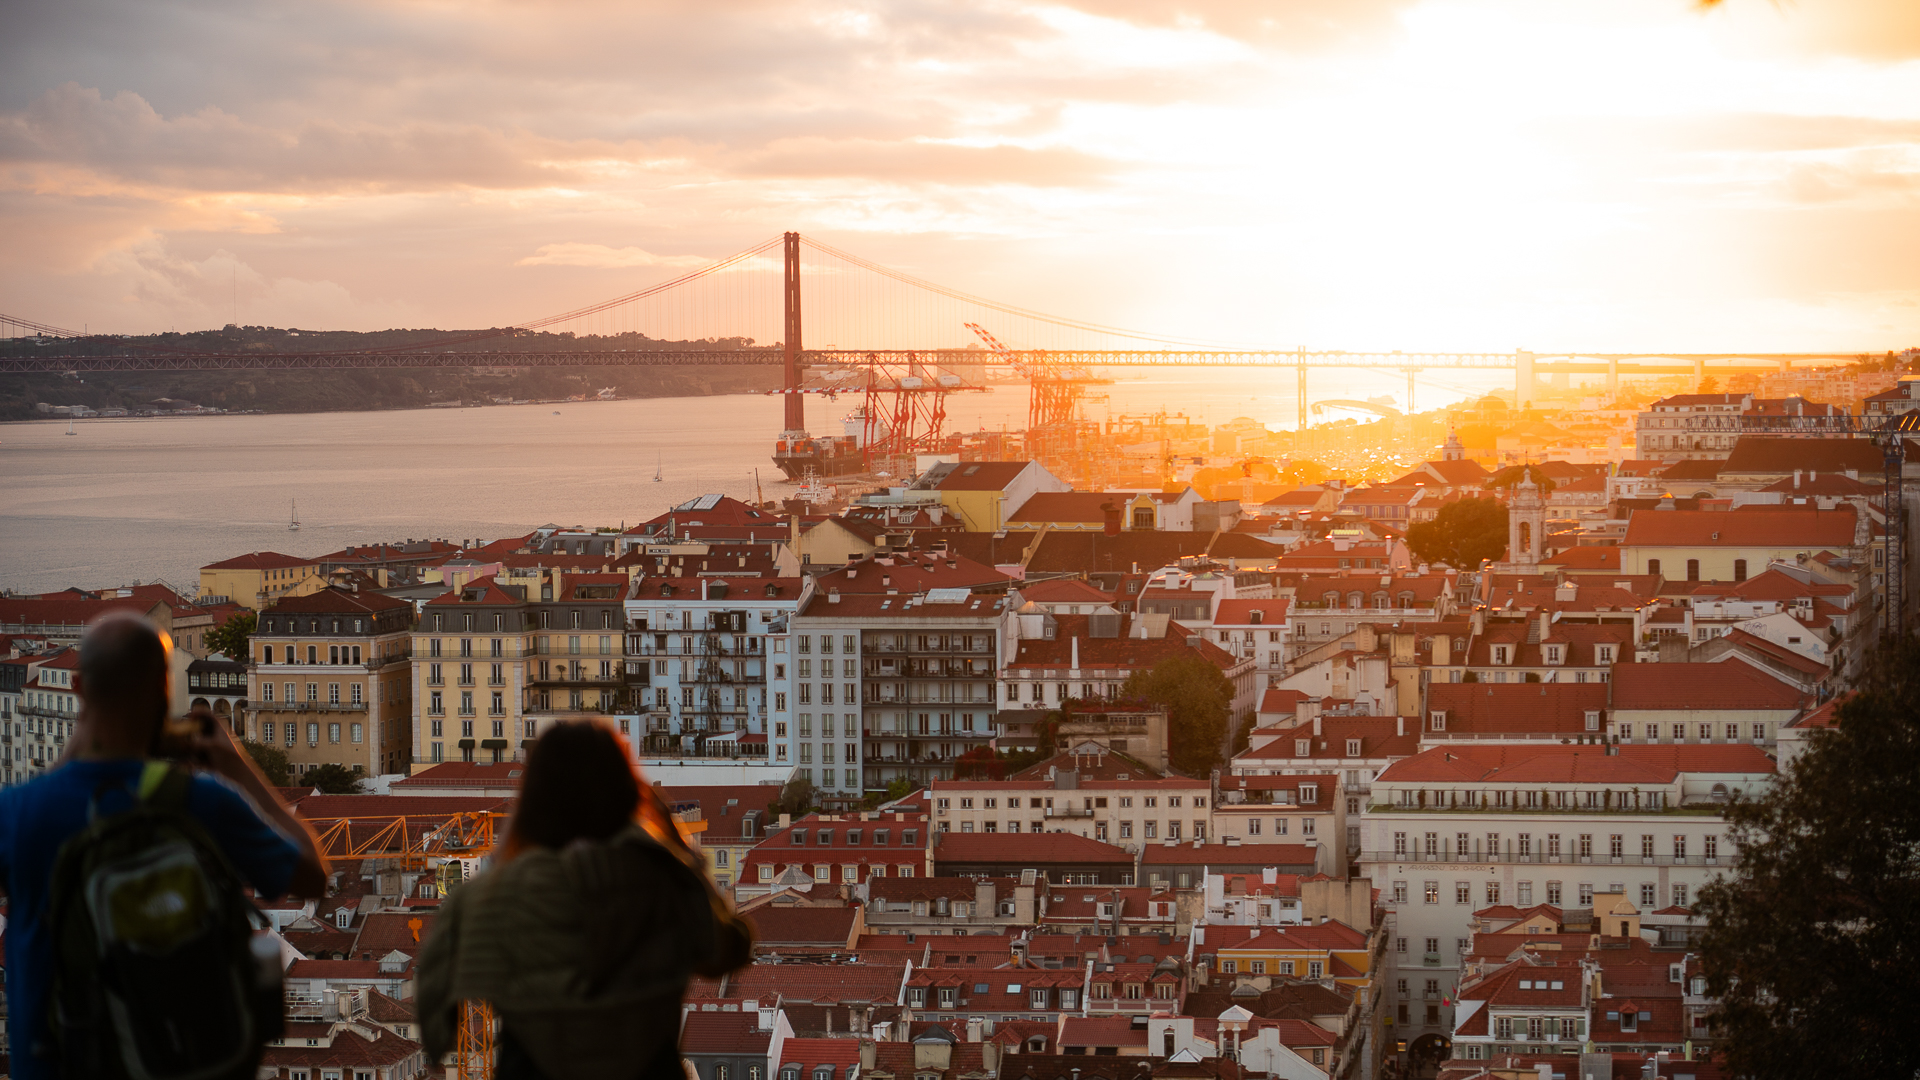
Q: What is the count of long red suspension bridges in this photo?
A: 1